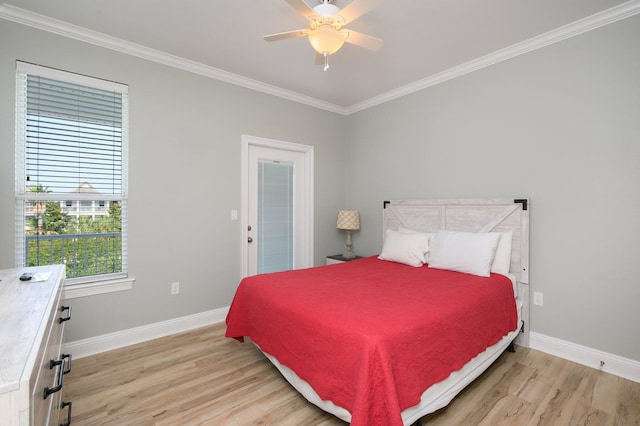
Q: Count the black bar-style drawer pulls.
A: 4